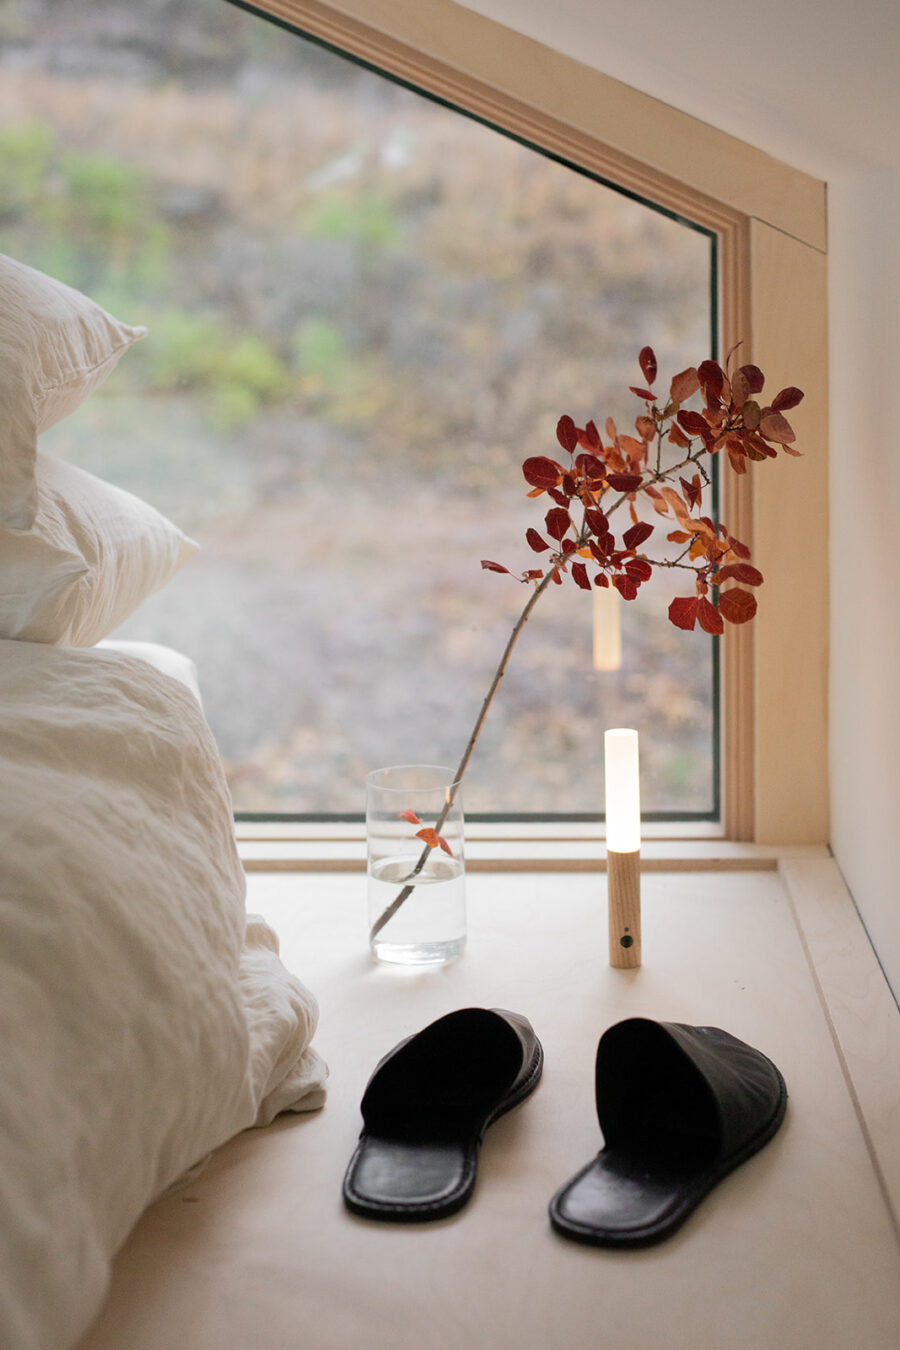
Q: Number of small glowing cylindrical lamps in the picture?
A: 1